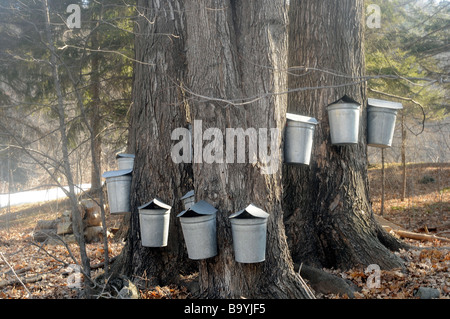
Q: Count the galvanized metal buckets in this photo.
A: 9